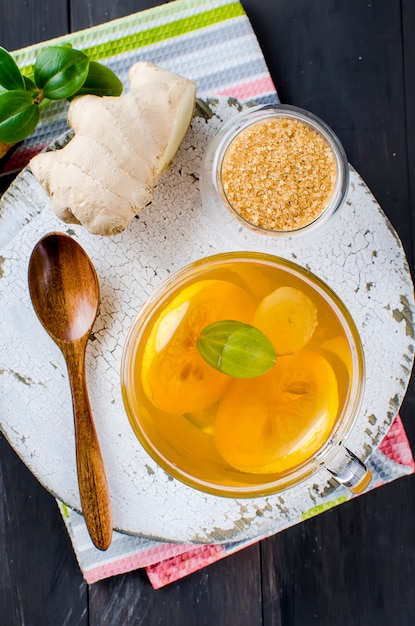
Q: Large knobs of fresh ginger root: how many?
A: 1